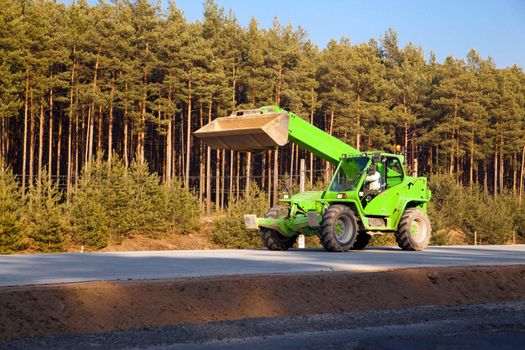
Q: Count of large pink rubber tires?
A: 0